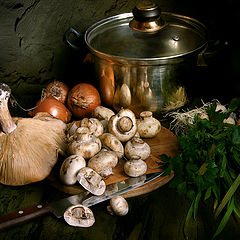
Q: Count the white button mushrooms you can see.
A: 13